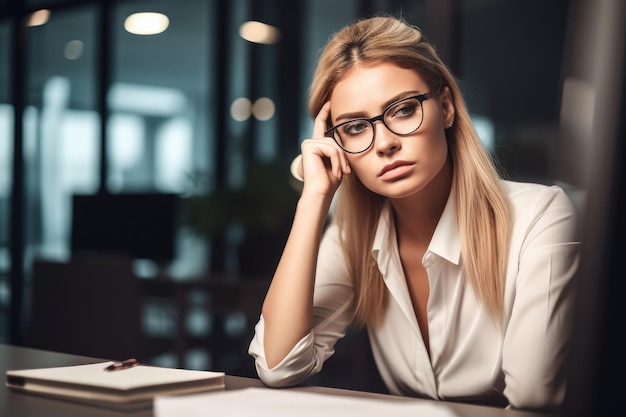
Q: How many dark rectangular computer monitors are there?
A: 1